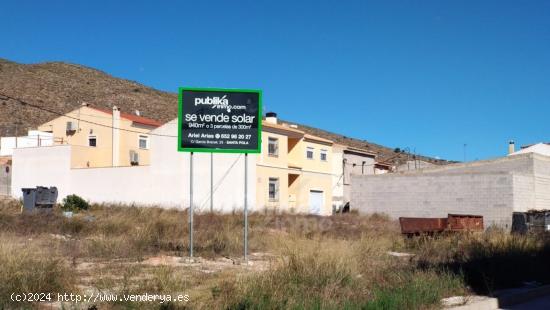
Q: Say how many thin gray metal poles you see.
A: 3